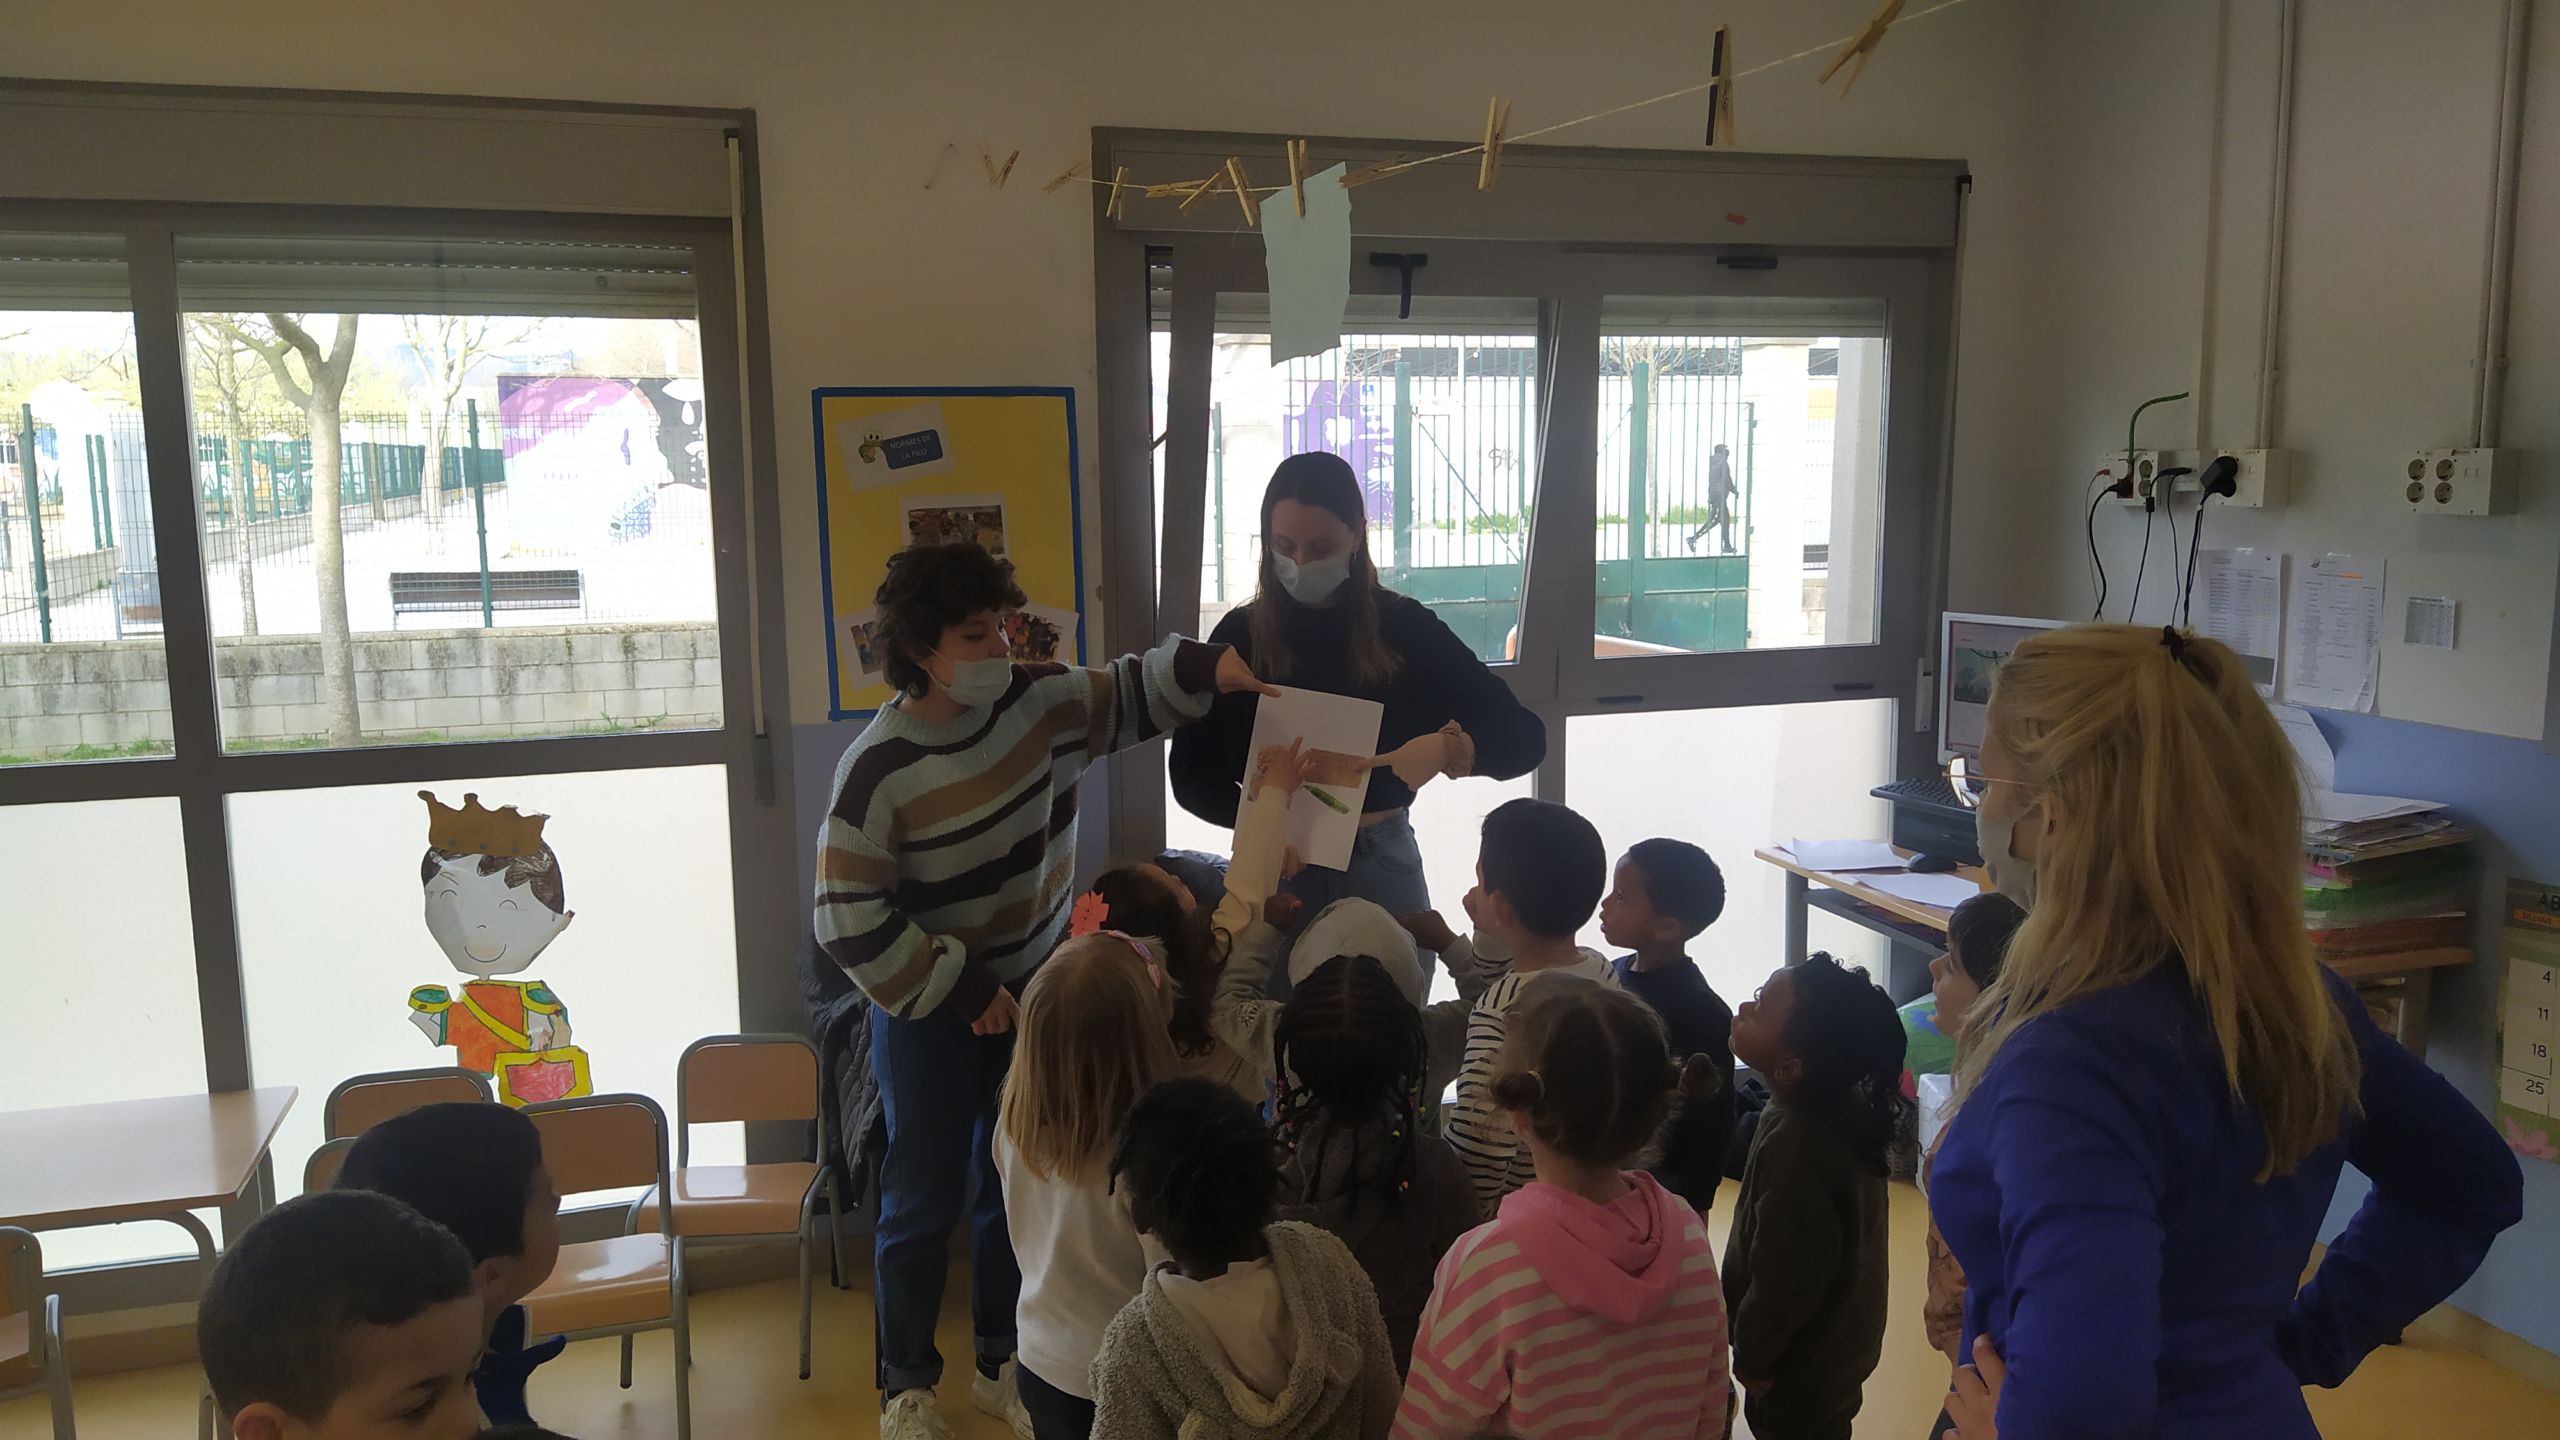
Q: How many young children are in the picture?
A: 12